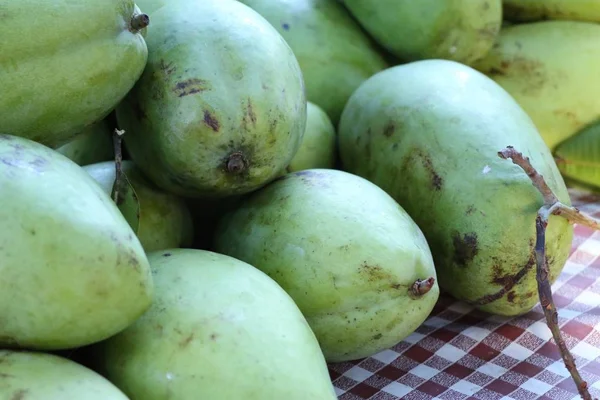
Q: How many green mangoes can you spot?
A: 14